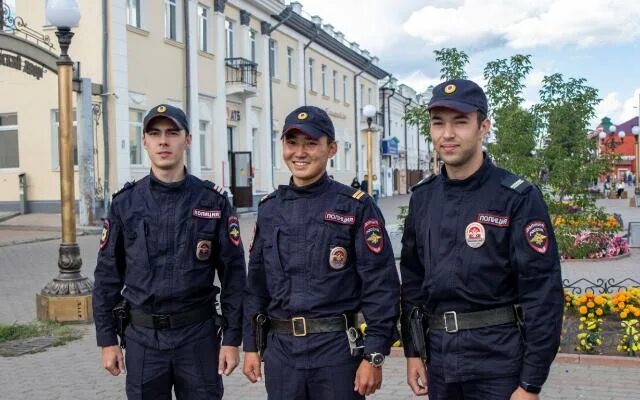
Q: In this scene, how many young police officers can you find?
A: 3